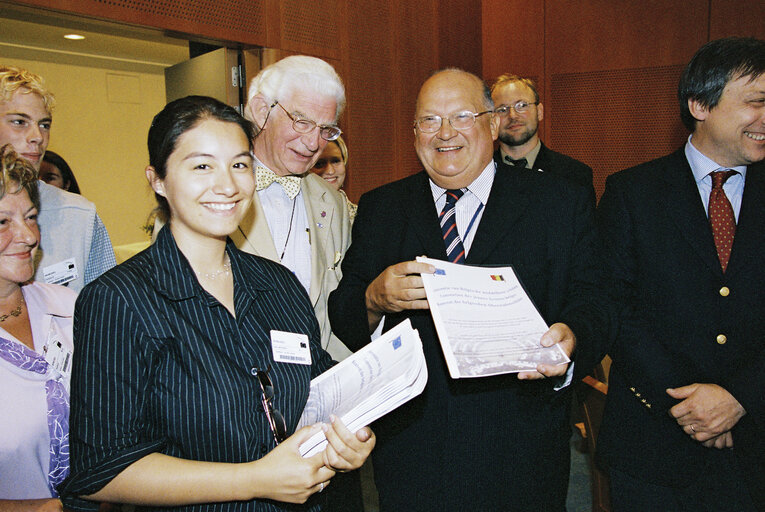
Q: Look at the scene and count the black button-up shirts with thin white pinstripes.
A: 1